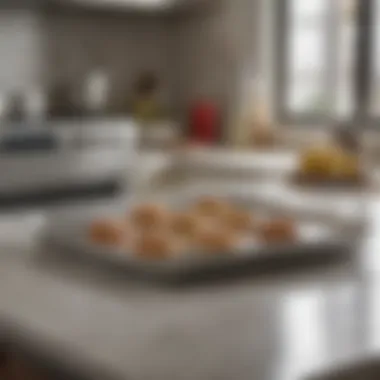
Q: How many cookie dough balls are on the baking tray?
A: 8